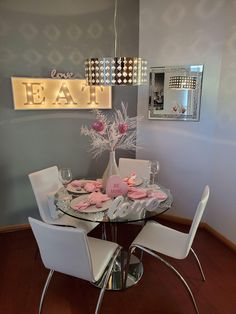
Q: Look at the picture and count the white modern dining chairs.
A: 4